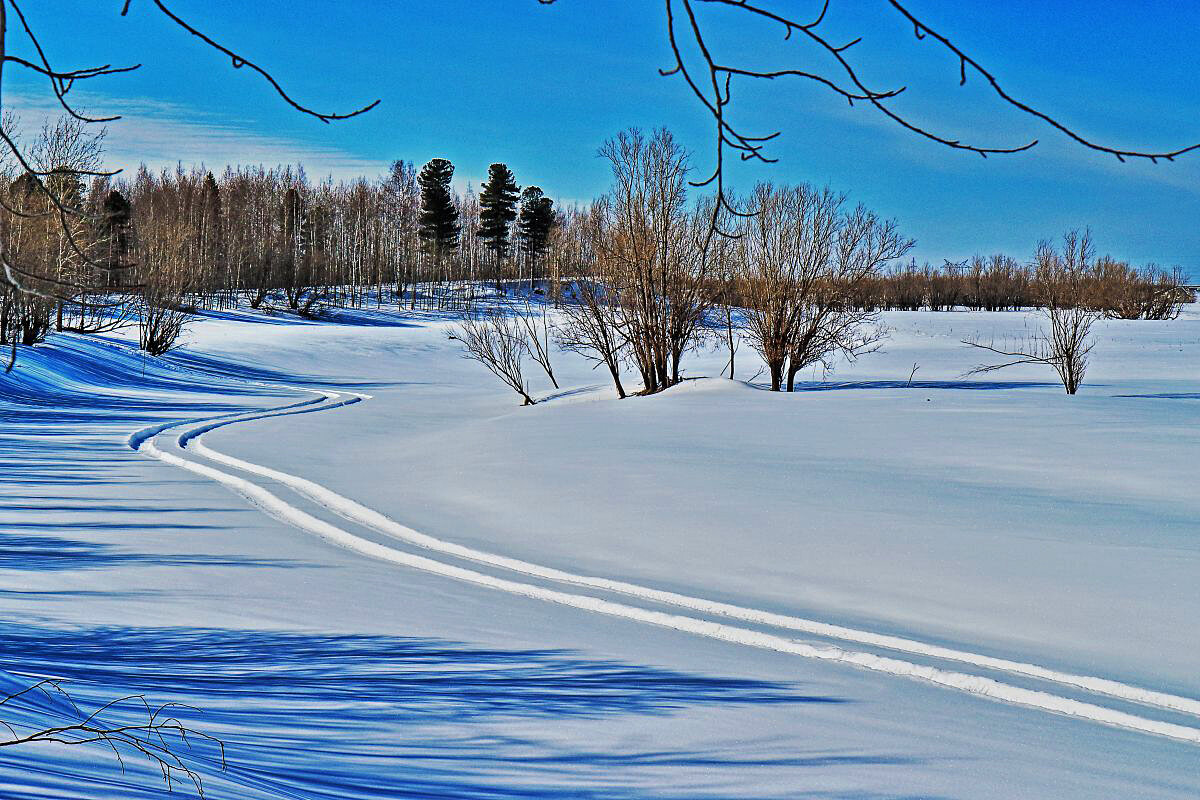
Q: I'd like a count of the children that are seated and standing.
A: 0